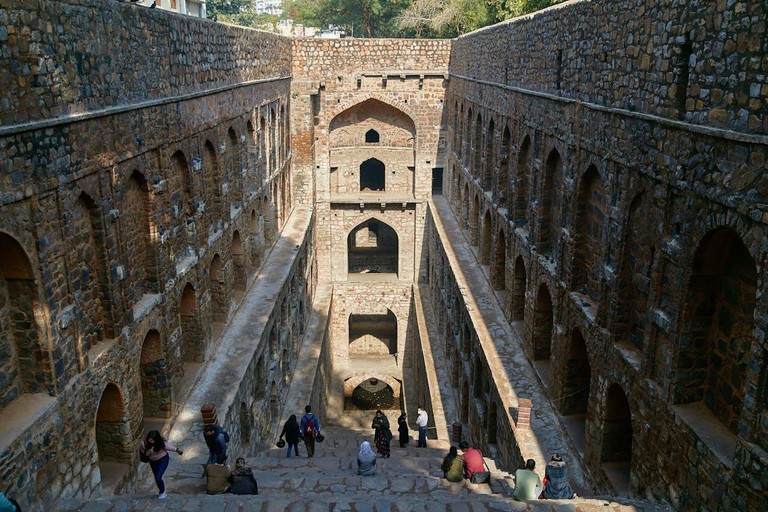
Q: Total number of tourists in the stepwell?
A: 14